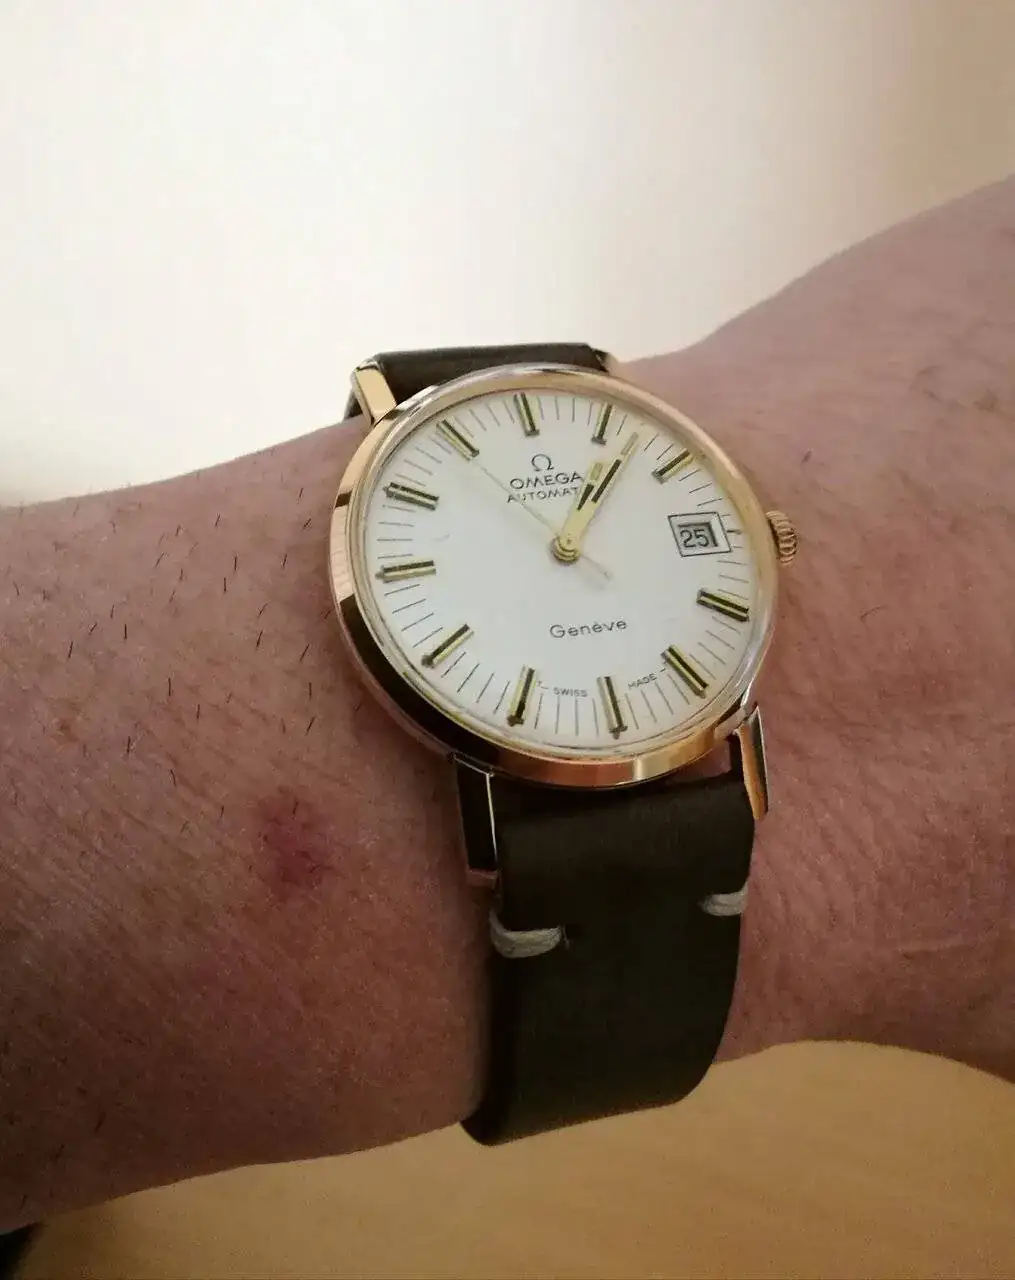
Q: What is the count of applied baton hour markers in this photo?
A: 11